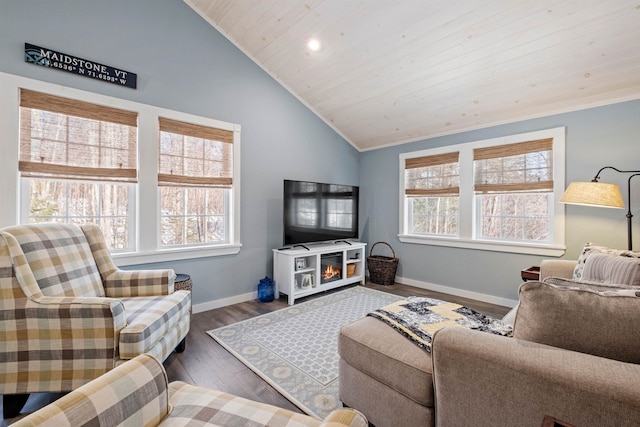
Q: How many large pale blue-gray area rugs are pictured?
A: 1